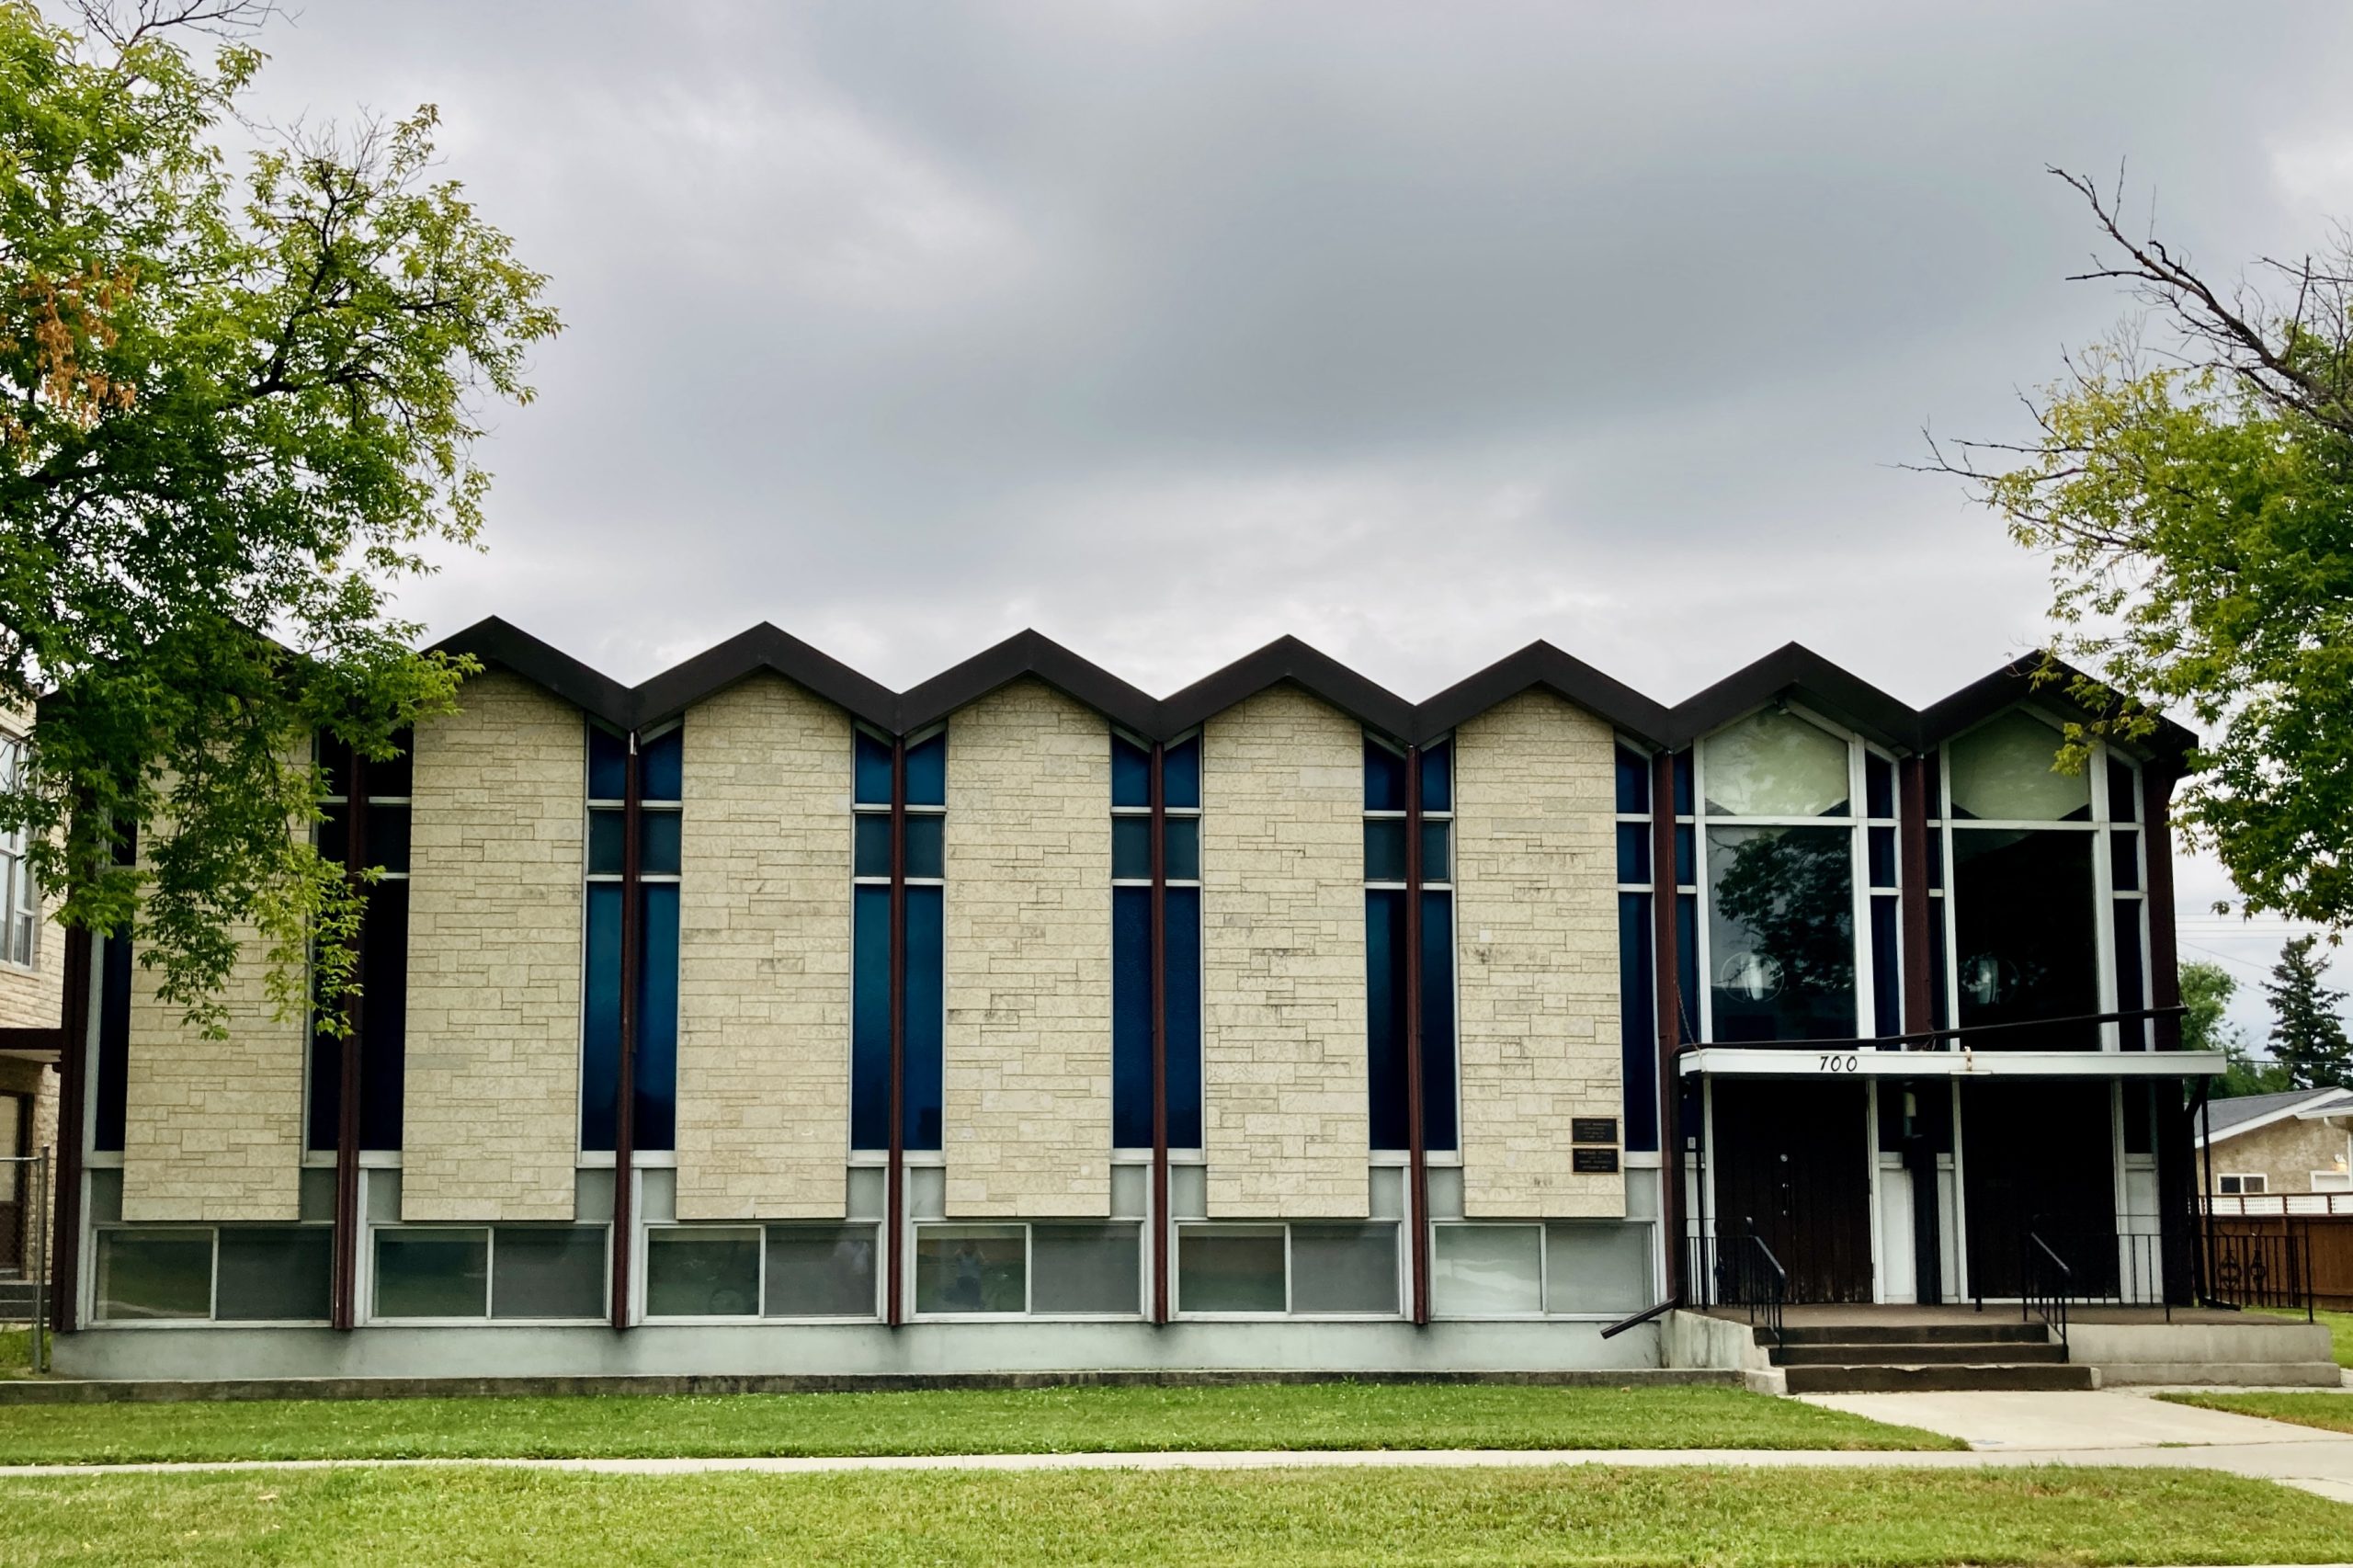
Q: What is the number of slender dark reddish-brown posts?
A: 9